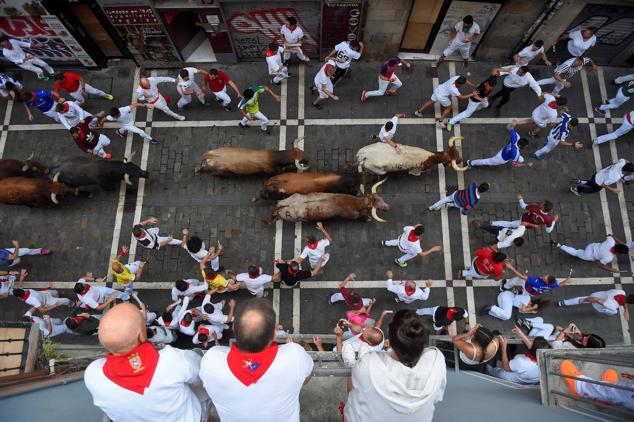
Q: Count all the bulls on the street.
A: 7